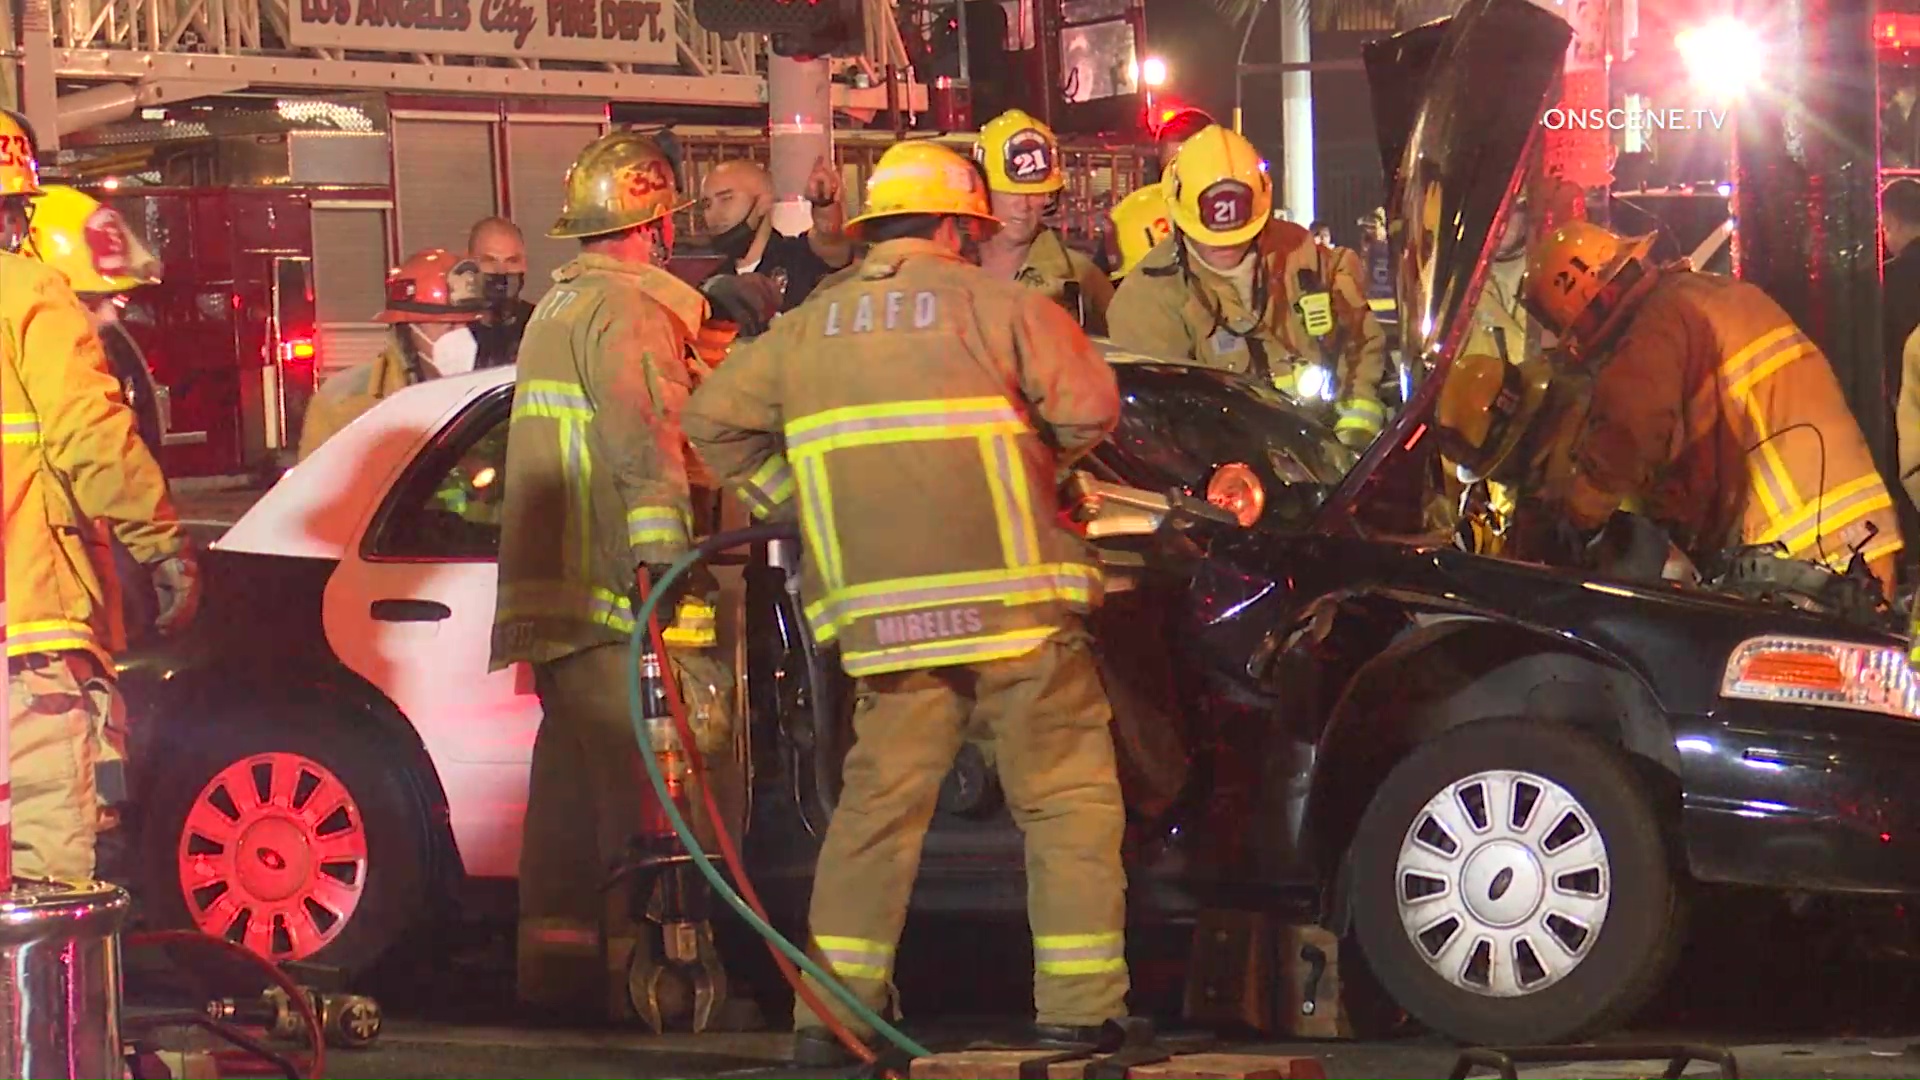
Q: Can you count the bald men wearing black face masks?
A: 2